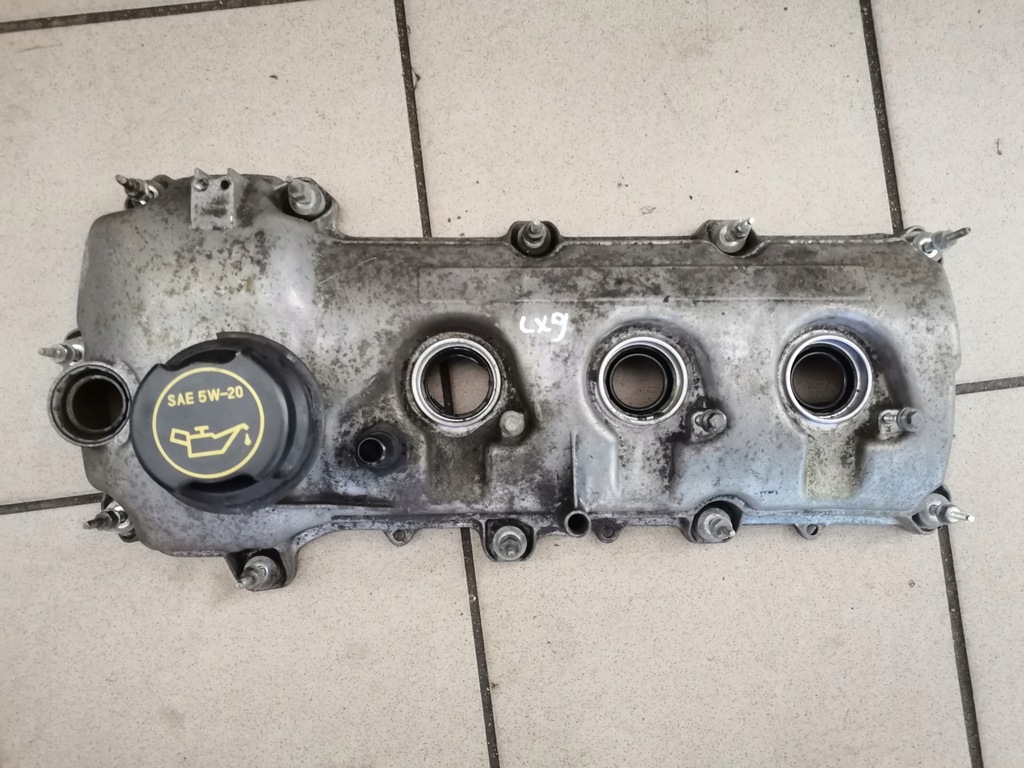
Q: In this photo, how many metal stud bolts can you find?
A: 11